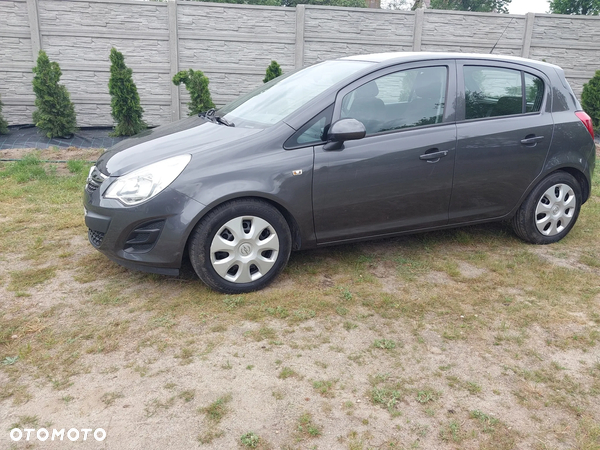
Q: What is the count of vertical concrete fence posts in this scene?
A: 5